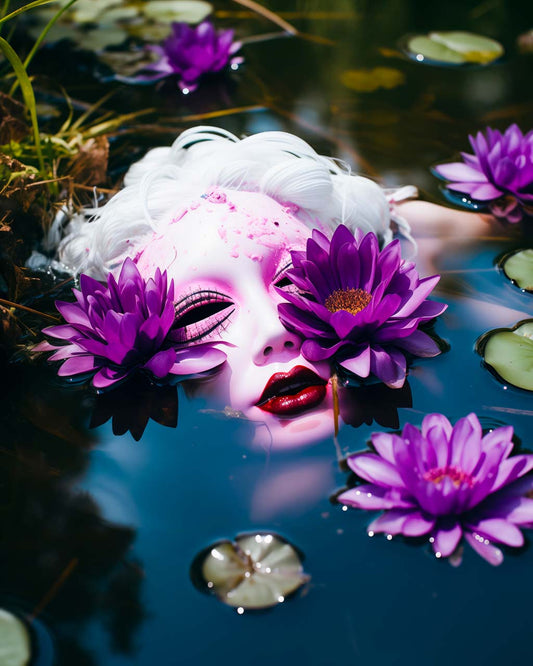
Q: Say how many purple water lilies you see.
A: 5